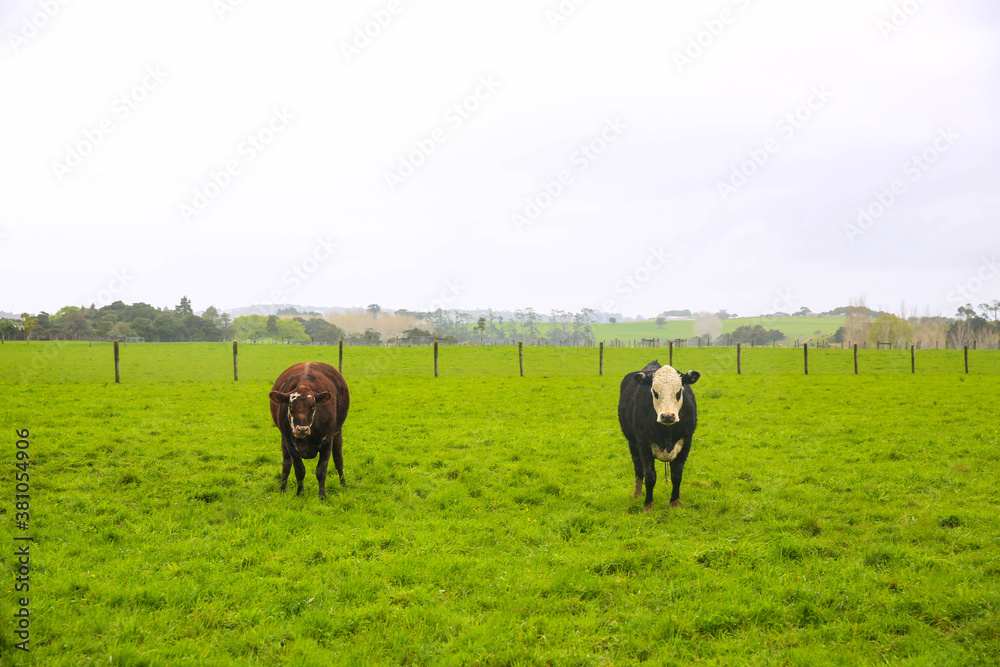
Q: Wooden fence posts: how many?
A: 12